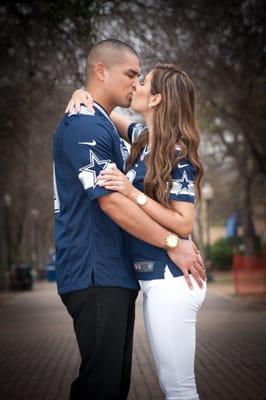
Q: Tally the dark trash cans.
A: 1